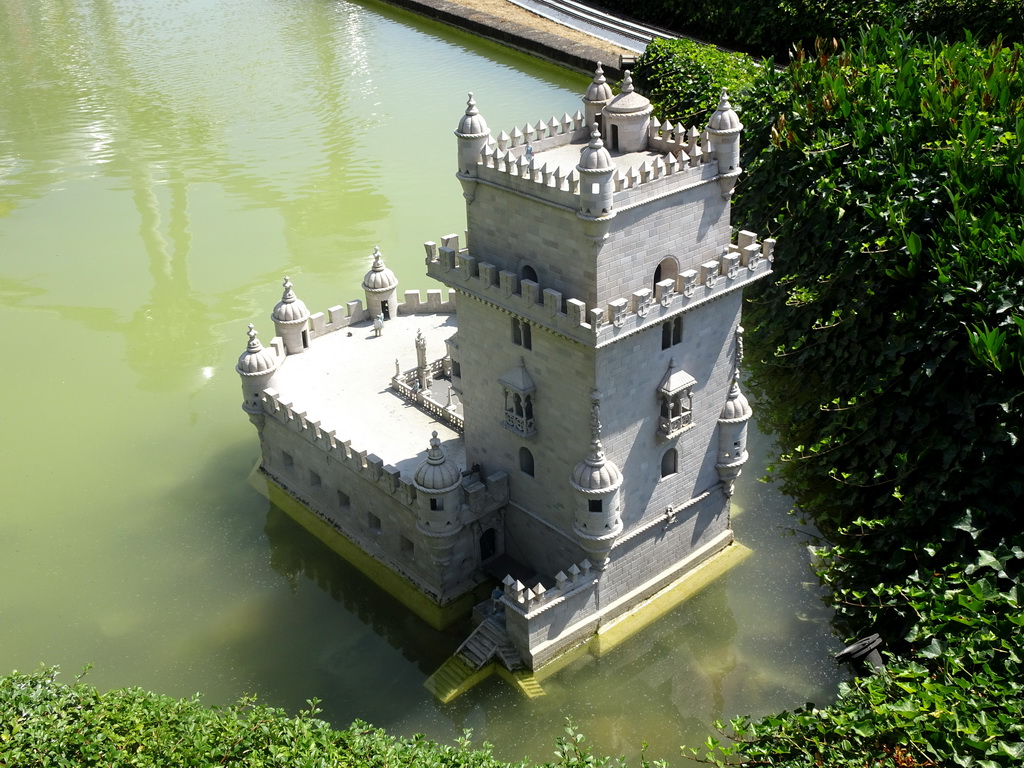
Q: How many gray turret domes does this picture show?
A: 11